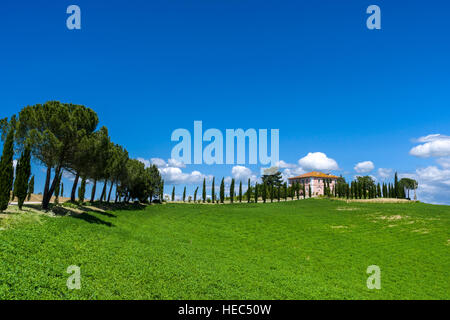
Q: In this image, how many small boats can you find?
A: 0